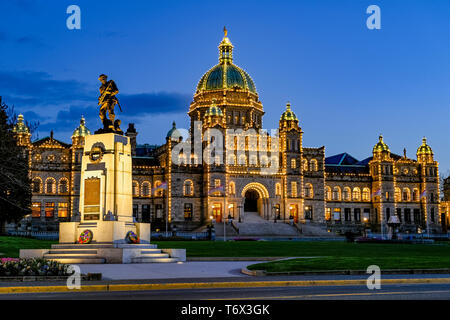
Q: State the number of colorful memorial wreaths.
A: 2